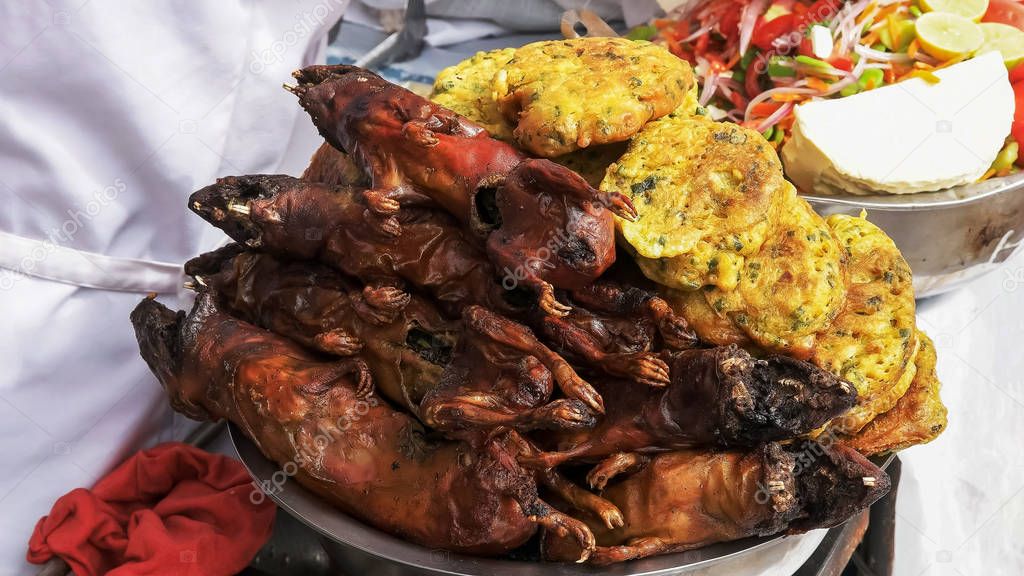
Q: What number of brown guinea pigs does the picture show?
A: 6